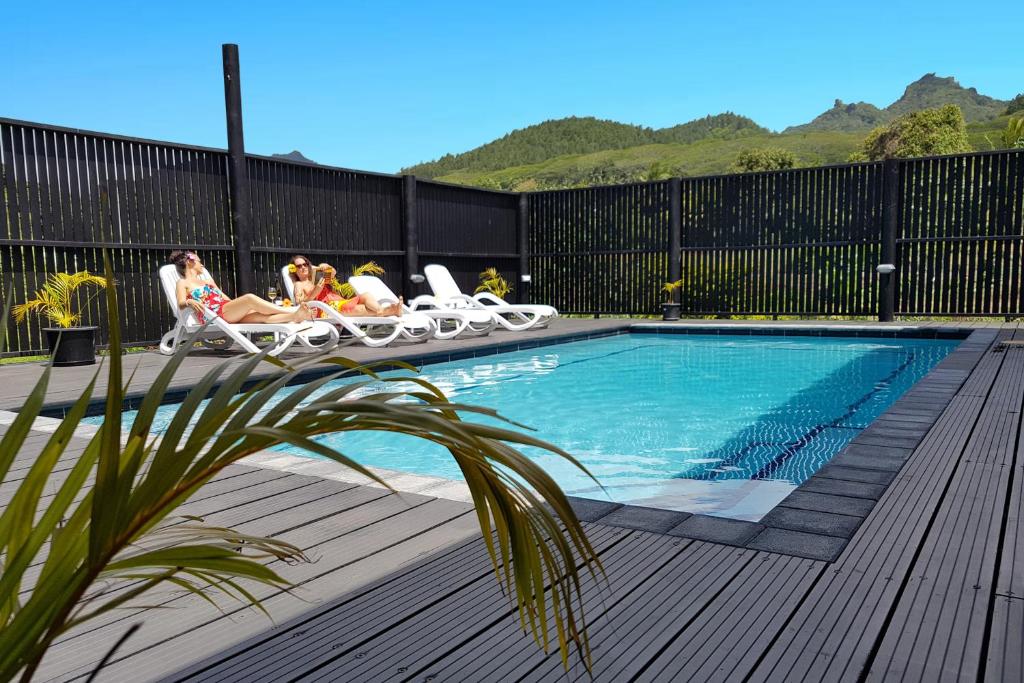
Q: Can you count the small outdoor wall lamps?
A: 3